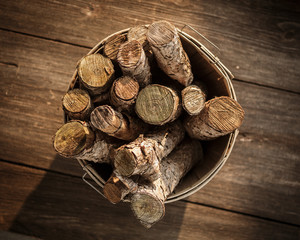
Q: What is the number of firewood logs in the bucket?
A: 15